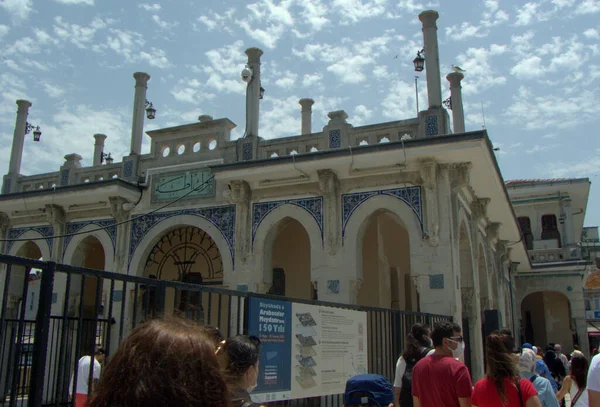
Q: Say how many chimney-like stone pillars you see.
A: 7